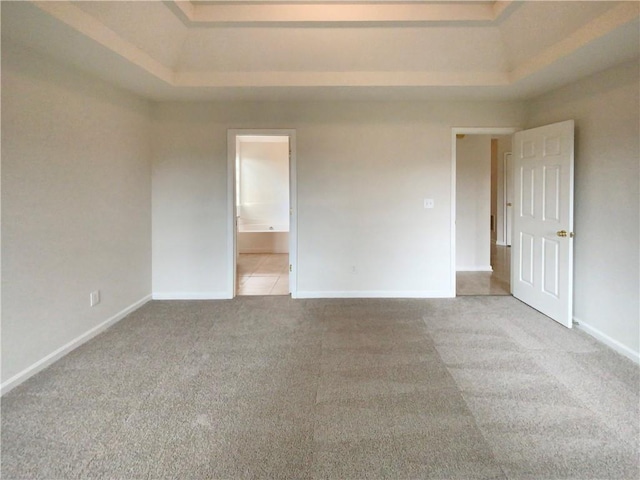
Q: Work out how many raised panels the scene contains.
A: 6